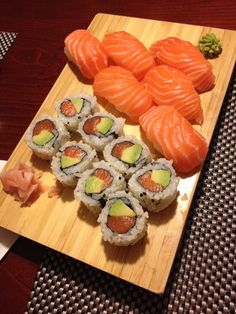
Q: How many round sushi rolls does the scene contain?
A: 8